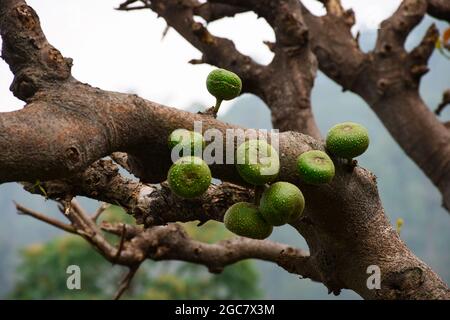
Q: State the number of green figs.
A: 8